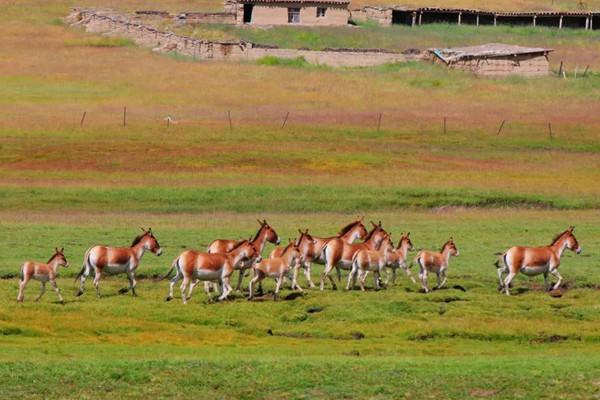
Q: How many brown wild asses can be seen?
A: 12